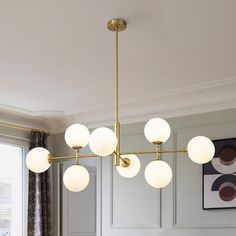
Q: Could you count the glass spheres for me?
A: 8